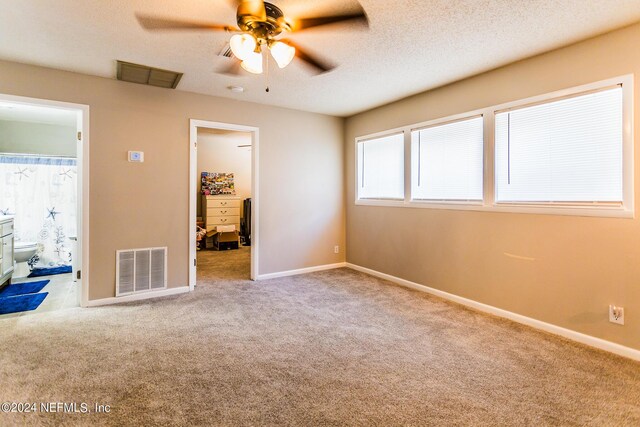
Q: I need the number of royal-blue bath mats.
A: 3